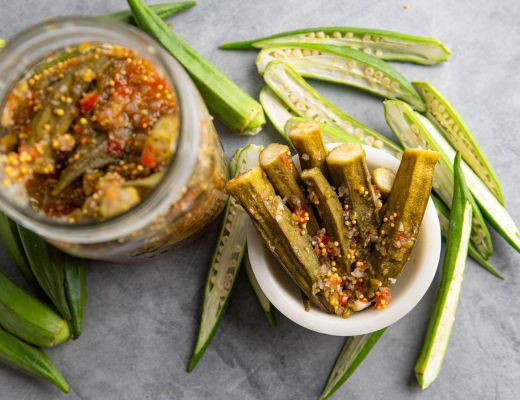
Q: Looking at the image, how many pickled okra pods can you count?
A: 7